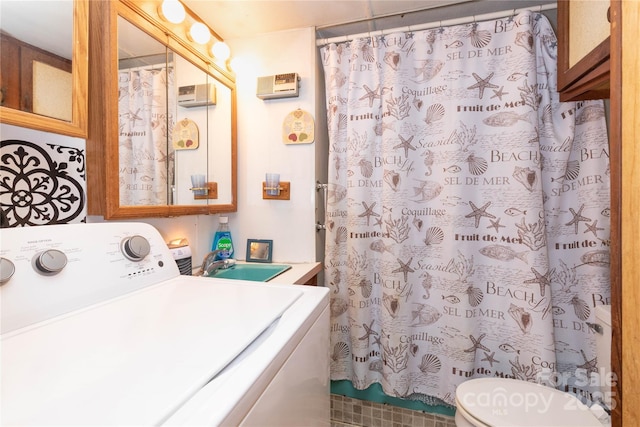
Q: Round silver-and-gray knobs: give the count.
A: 3